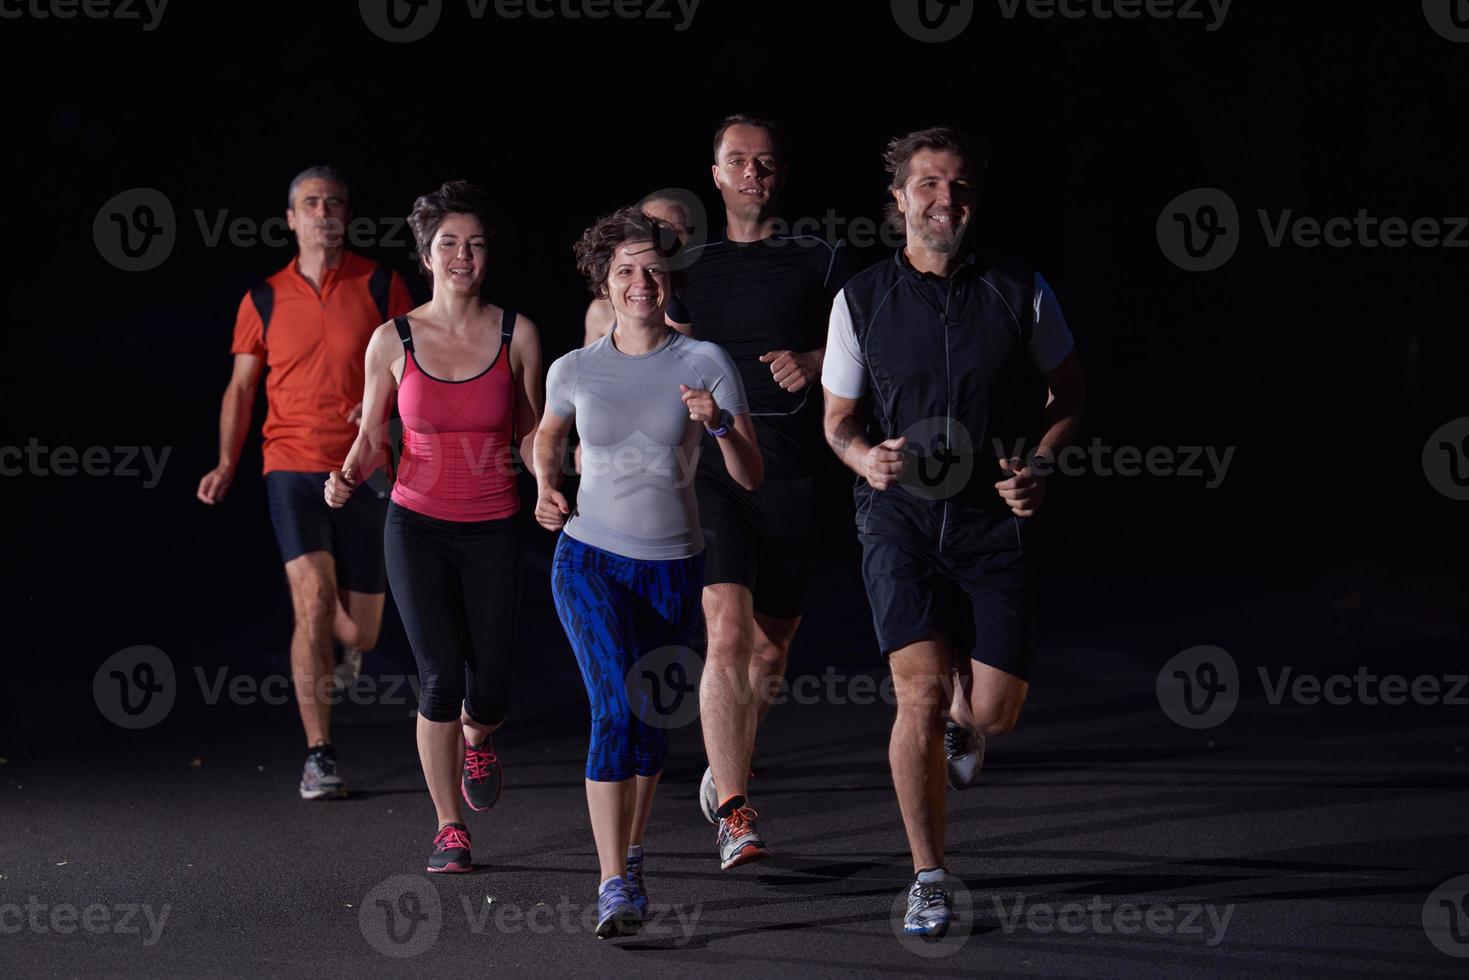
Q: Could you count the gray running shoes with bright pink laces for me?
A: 2